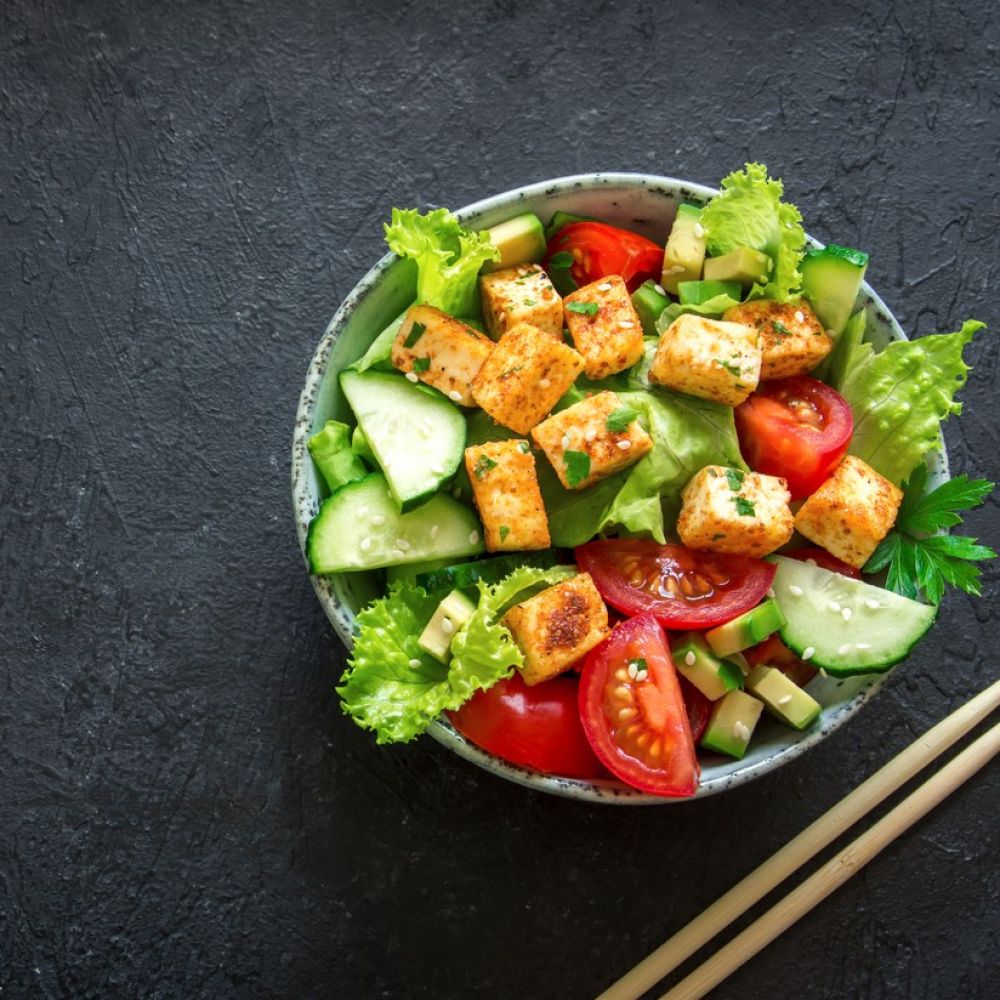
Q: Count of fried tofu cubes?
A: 11